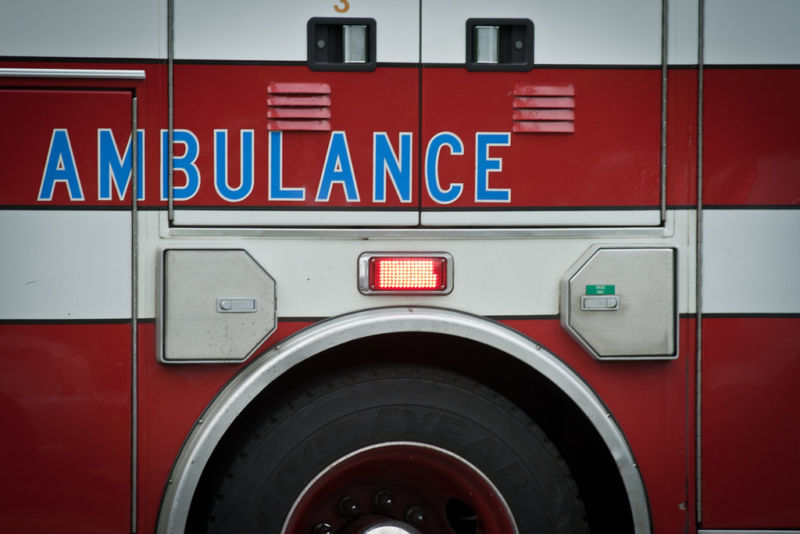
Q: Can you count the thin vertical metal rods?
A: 4